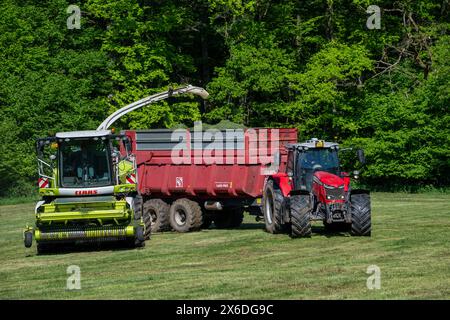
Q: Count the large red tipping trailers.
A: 1